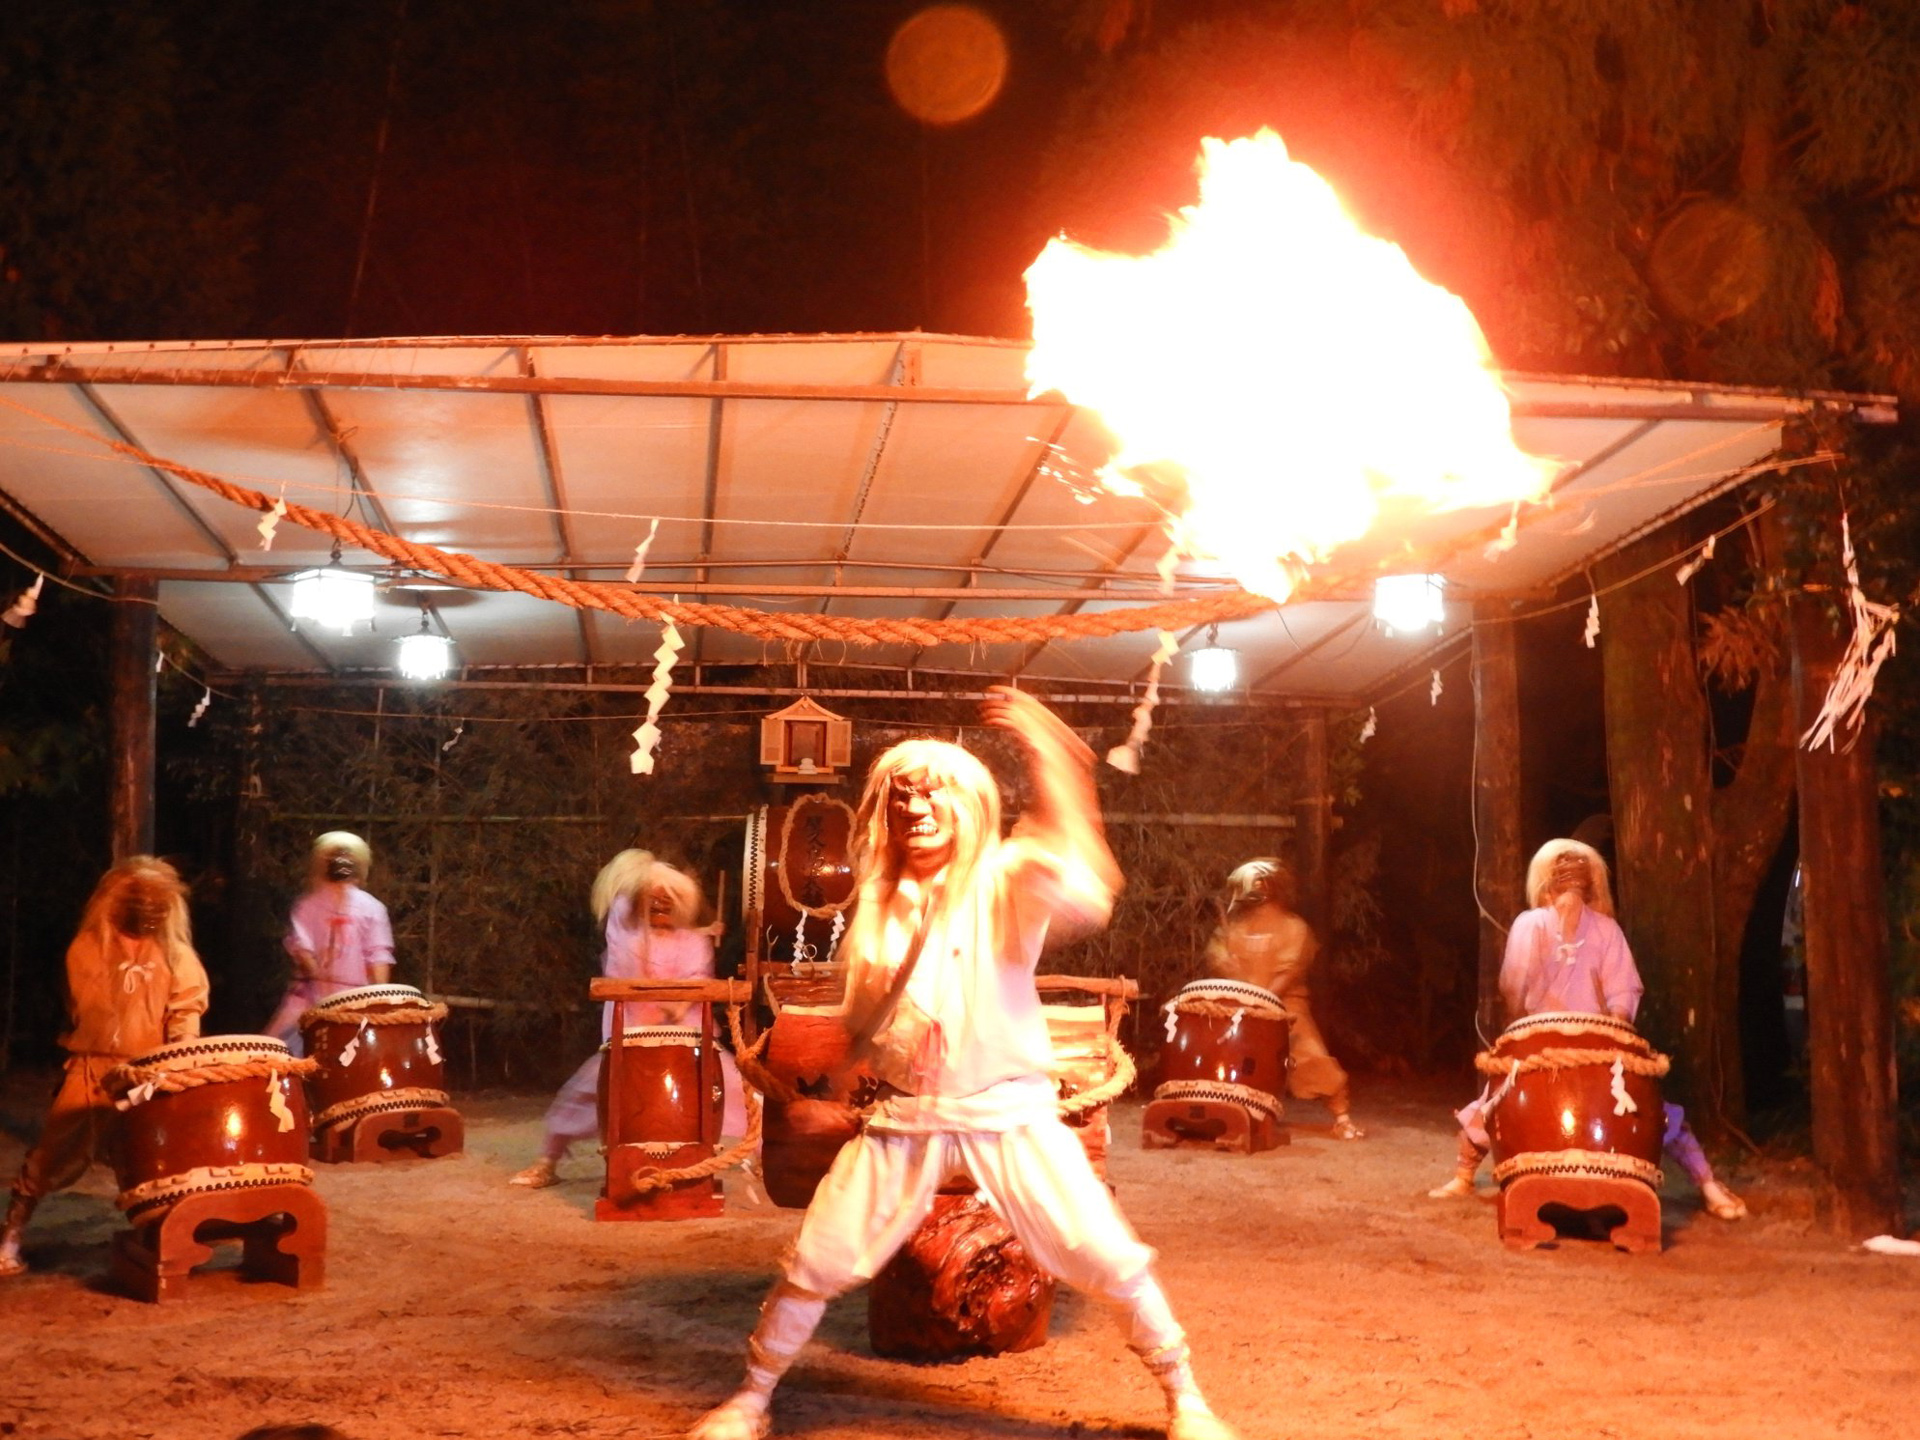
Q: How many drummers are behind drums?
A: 5